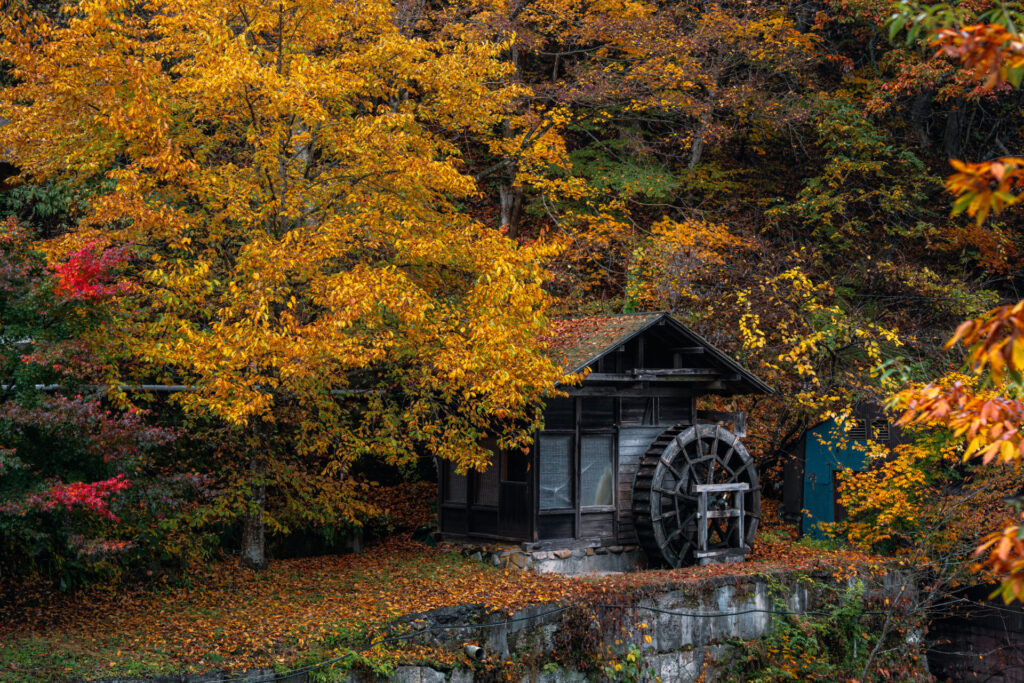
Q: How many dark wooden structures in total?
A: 1